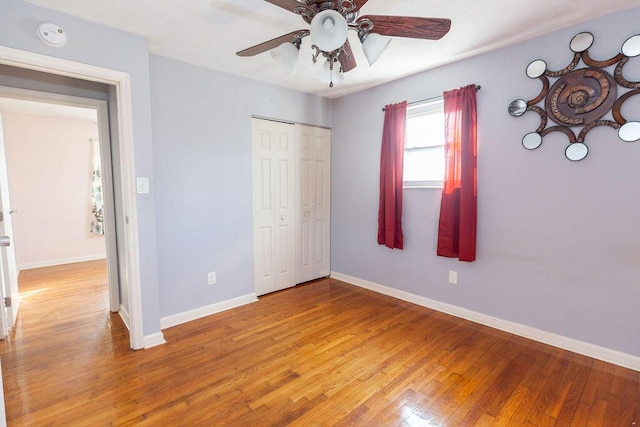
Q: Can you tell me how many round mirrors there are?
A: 7